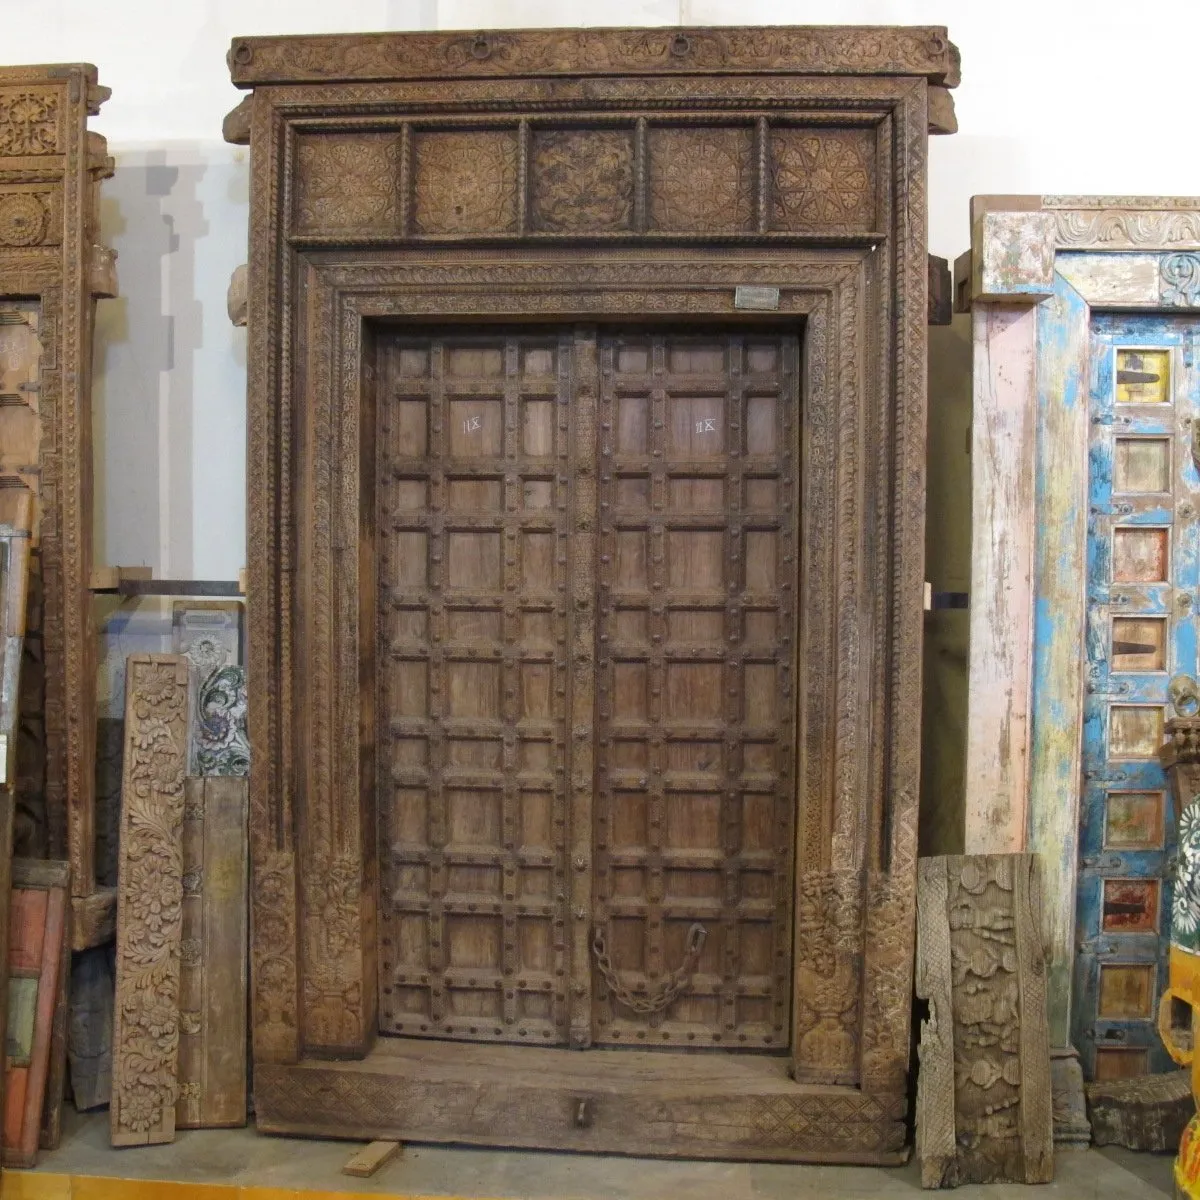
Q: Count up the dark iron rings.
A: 4